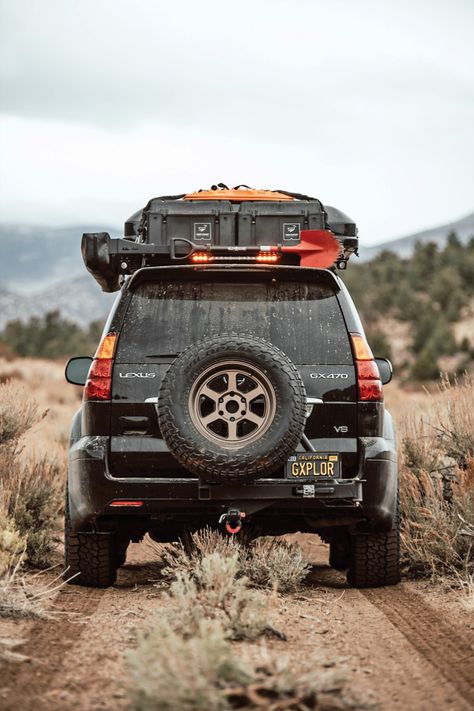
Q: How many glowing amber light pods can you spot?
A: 2